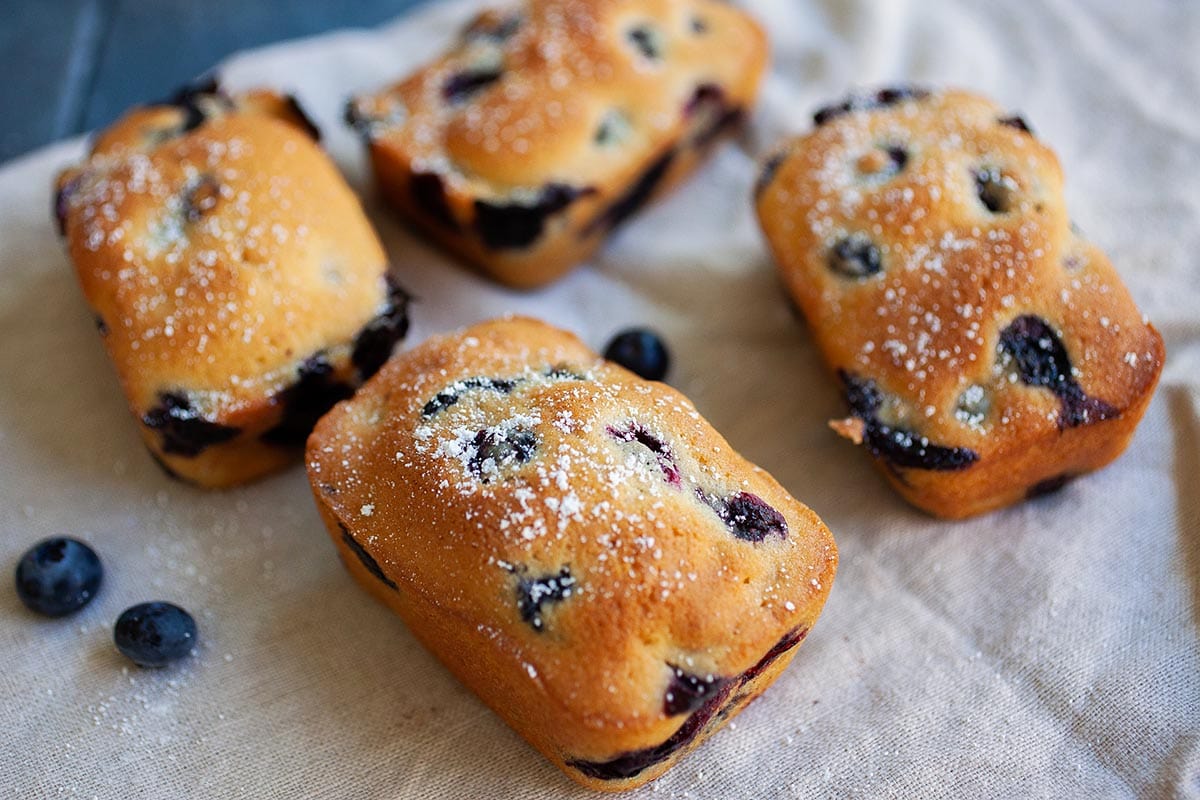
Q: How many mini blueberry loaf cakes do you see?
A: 4